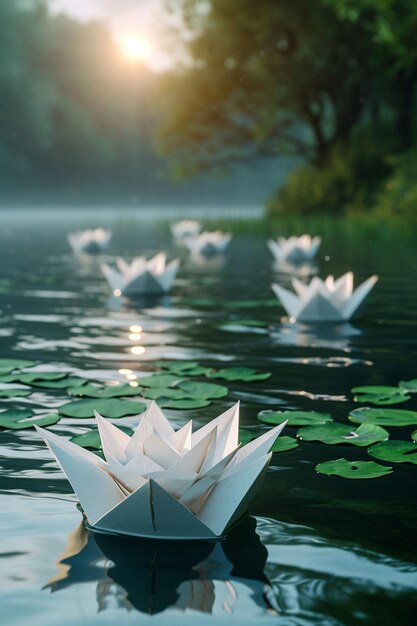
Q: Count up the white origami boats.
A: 7